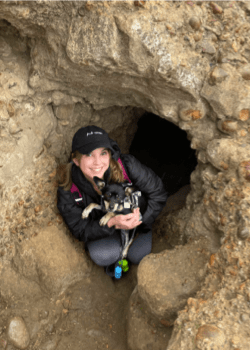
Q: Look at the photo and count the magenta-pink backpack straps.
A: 2